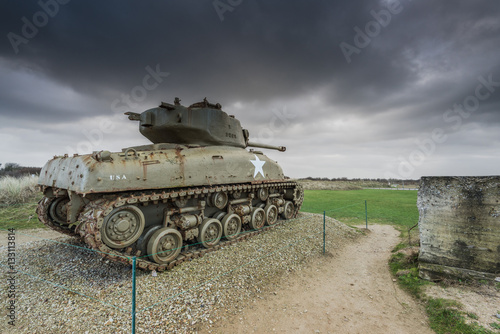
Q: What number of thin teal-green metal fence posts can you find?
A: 3